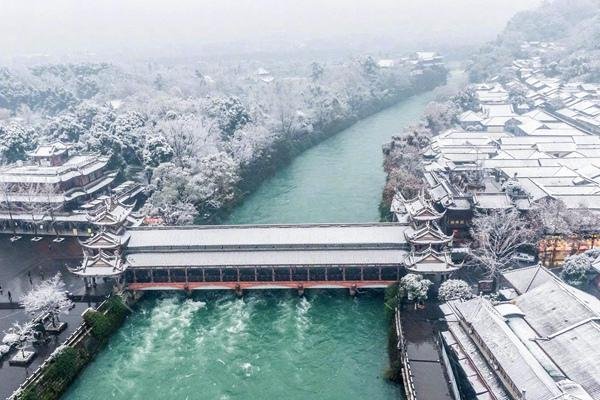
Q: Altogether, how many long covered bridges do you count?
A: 1